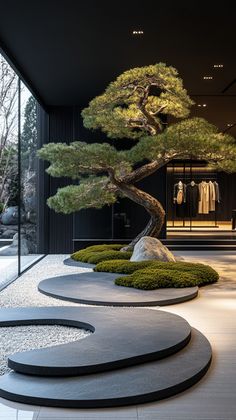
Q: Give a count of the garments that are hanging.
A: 5